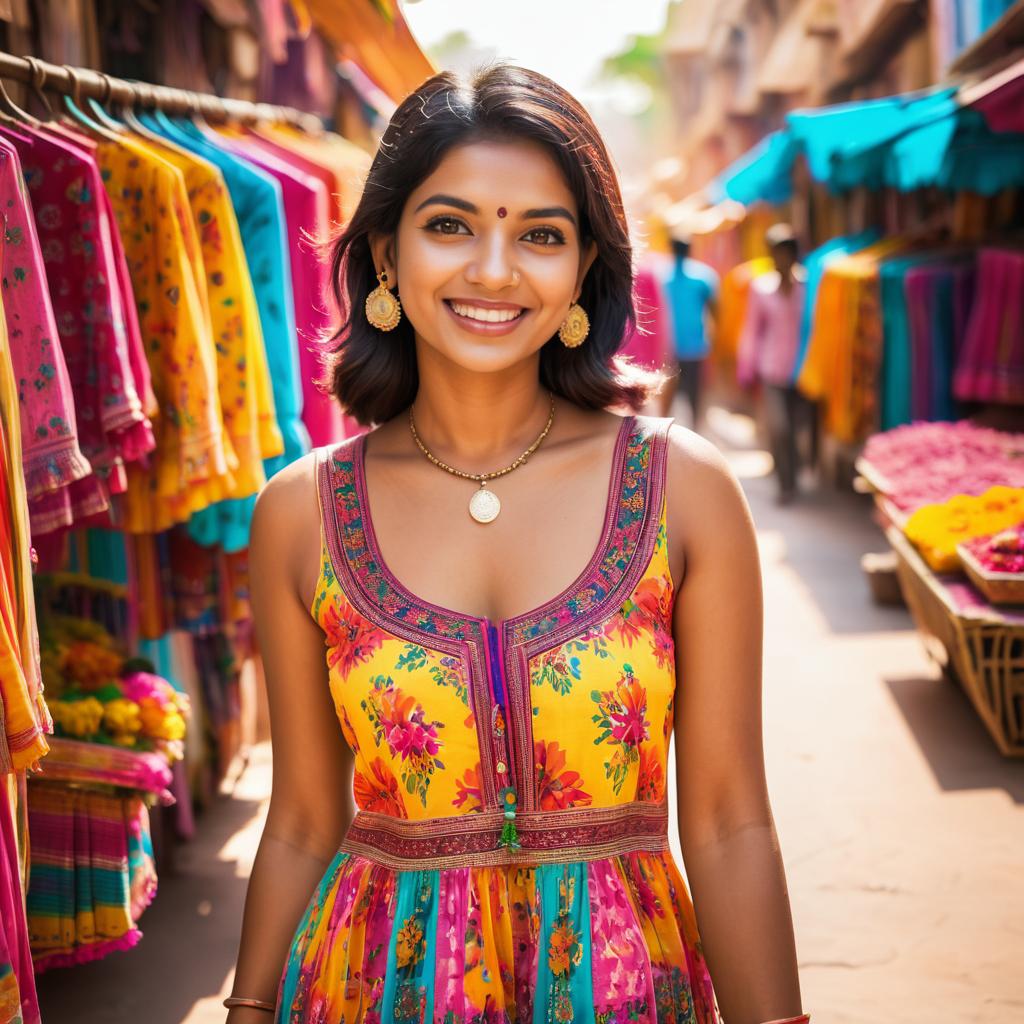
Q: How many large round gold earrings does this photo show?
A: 2